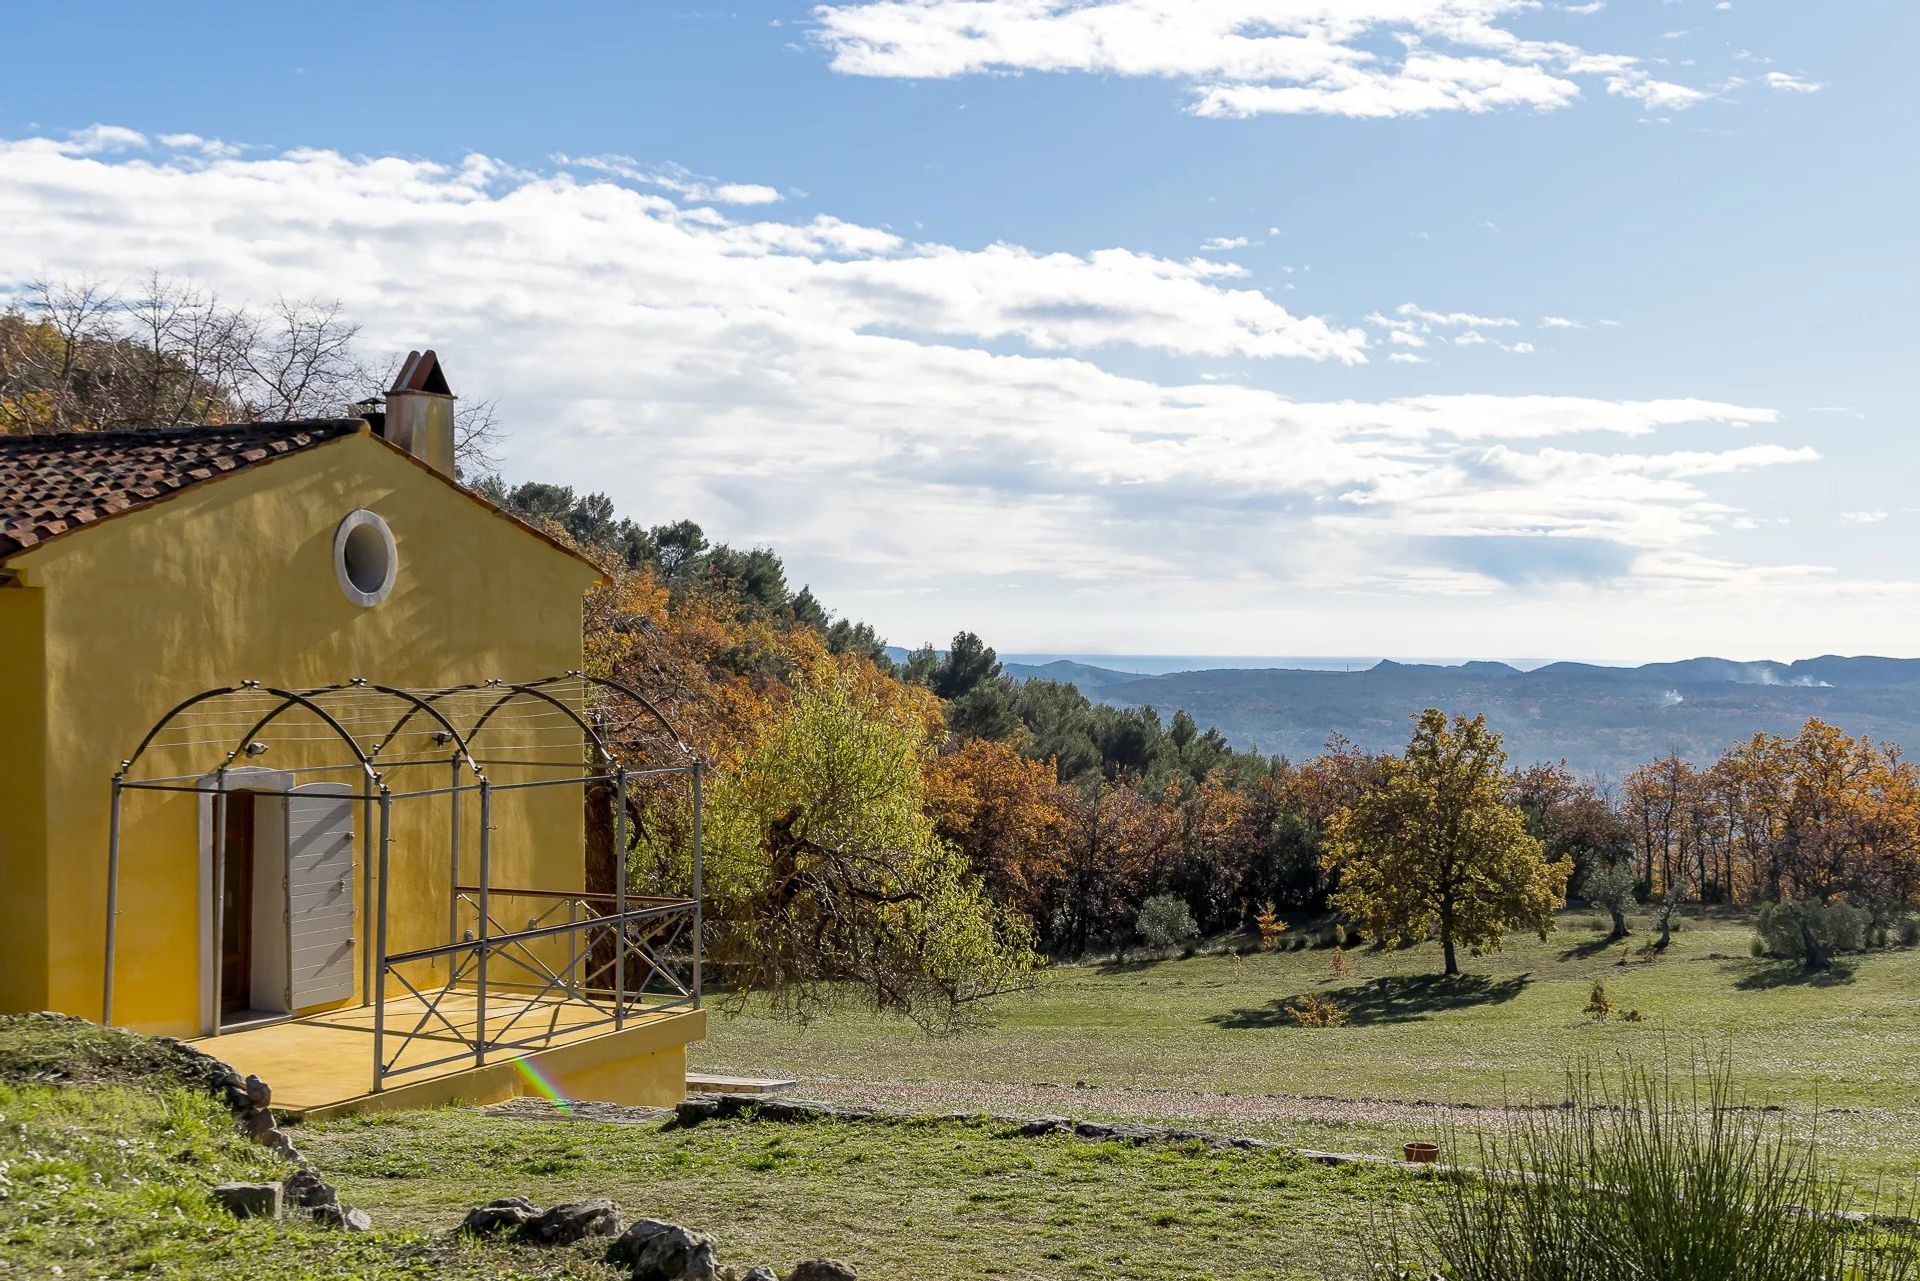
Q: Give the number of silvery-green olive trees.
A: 4